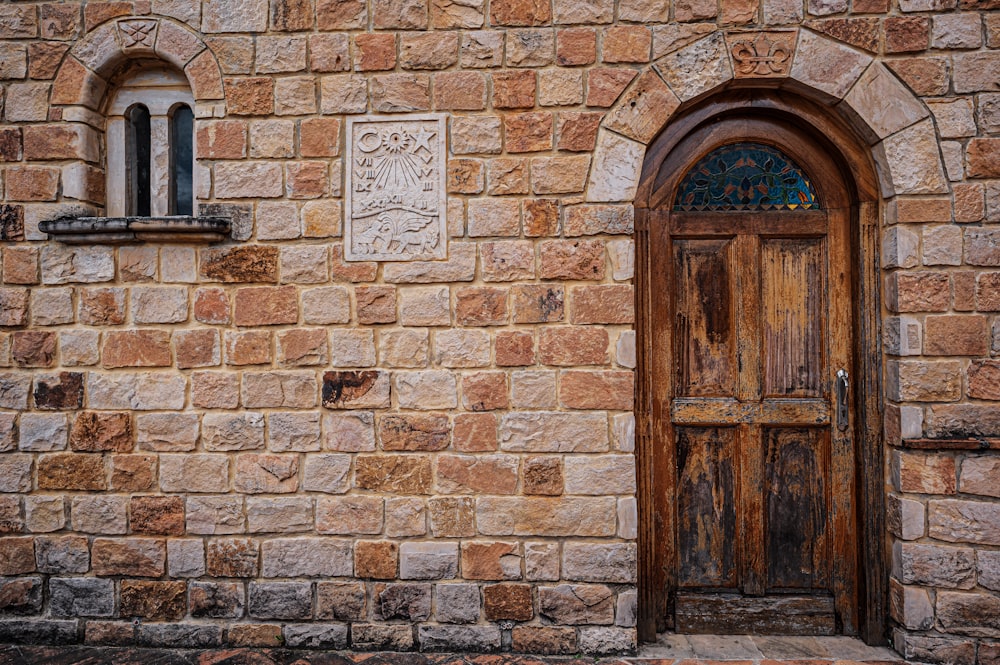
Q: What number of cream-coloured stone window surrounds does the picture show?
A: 1